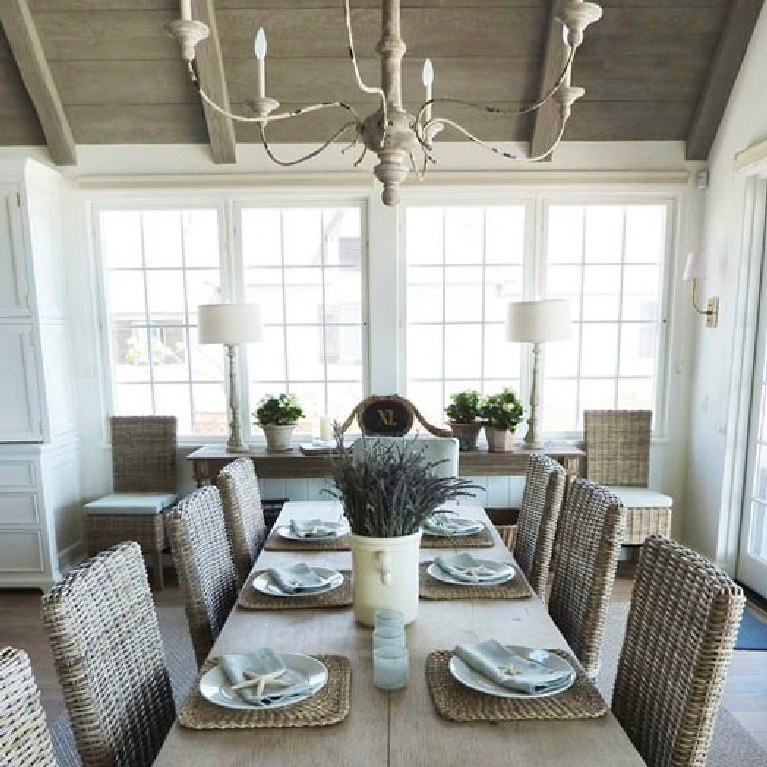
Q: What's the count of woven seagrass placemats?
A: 6